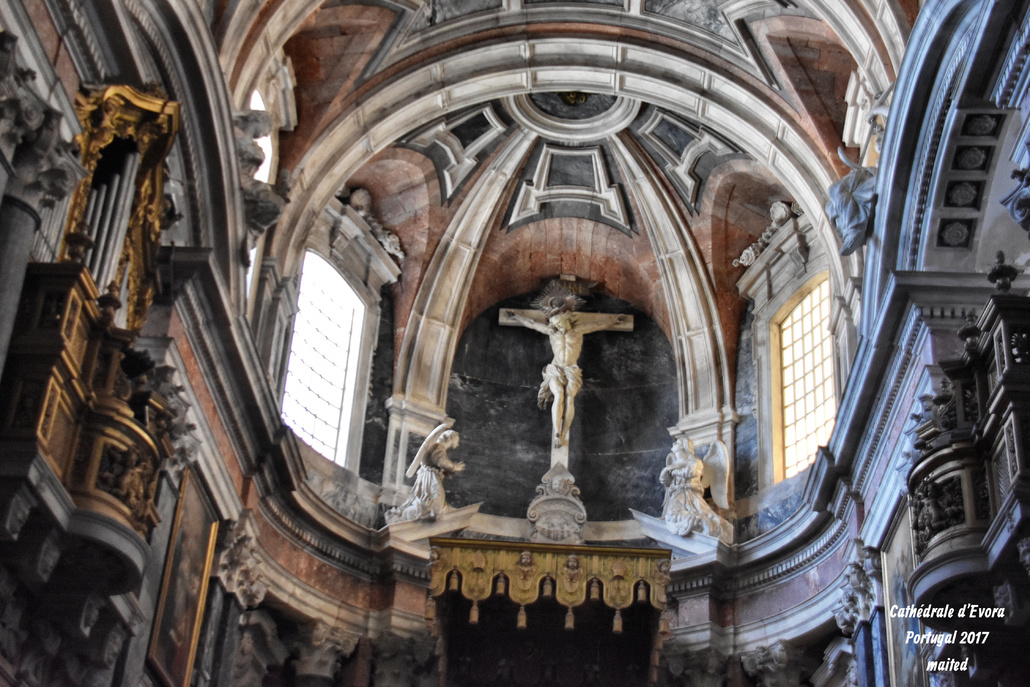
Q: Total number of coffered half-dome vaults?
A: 1